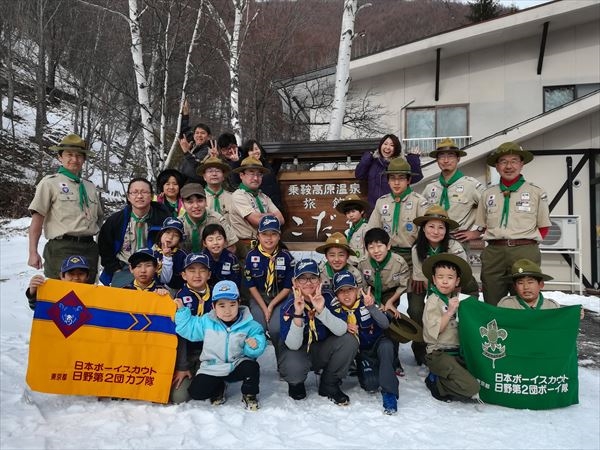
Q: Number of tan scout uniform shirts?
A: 14